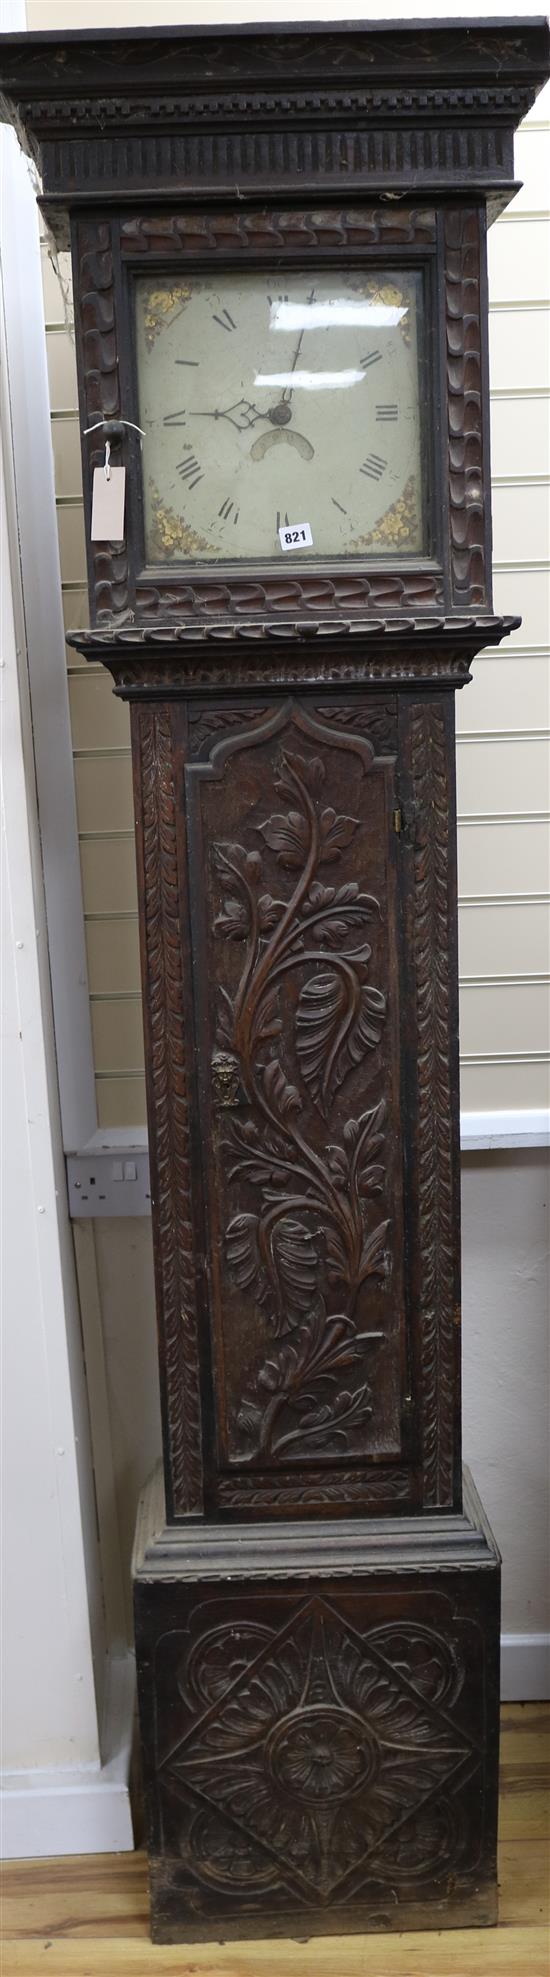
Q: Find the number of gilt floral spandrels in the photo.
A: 4